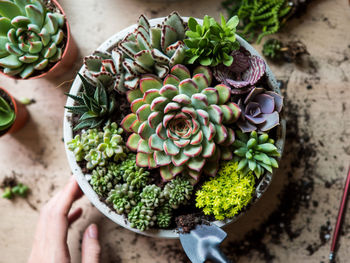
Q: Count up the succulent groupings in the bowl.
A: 10